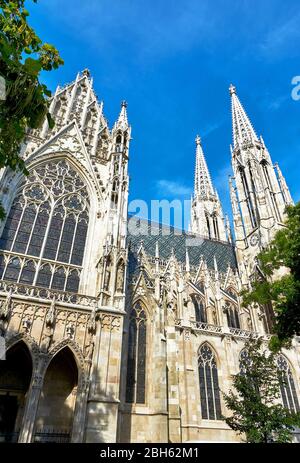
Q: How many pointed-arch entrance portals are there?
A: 2